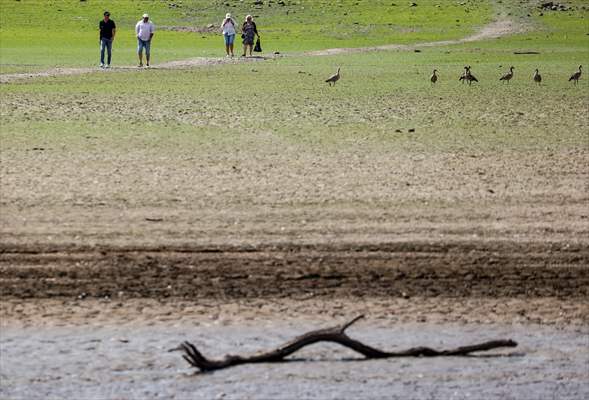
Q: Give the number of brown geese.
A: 7